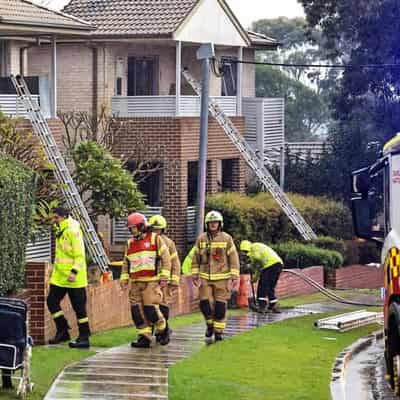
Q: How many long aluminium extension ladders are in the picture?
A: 2